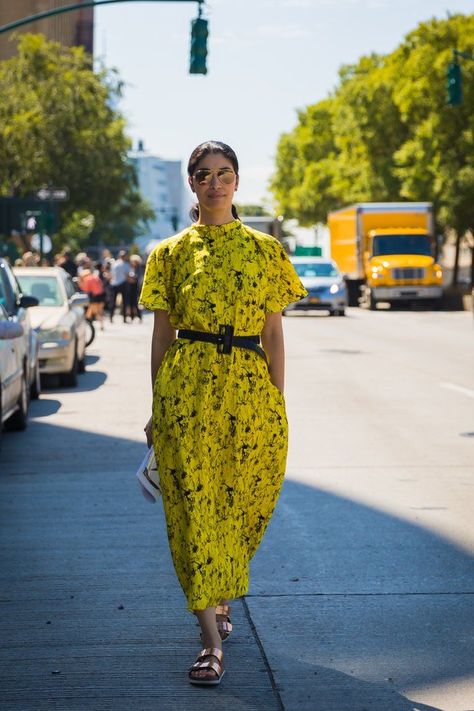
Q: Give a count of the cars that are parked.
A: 3